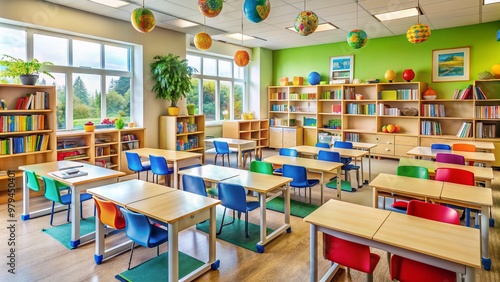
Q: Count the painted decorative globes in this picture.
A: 8